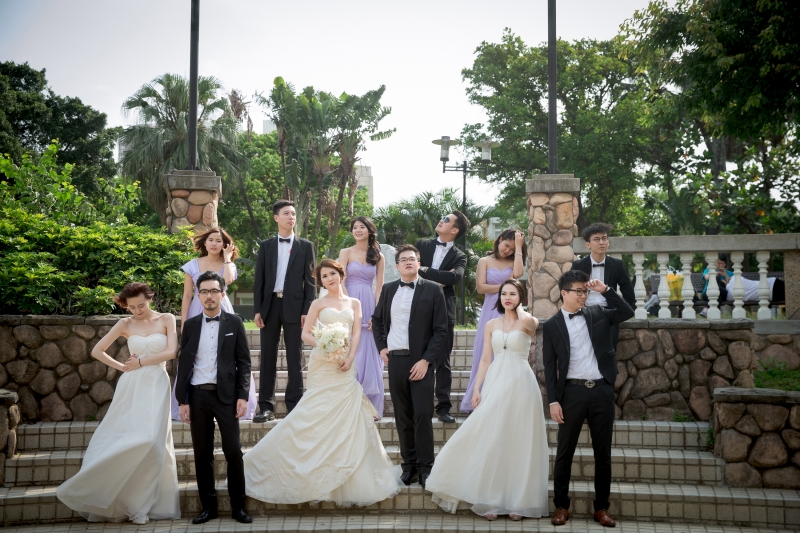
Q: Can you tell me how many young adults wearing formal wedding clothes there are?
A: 12